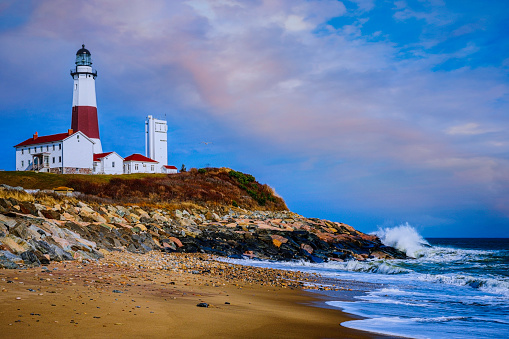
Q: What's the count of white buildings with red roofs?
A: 4